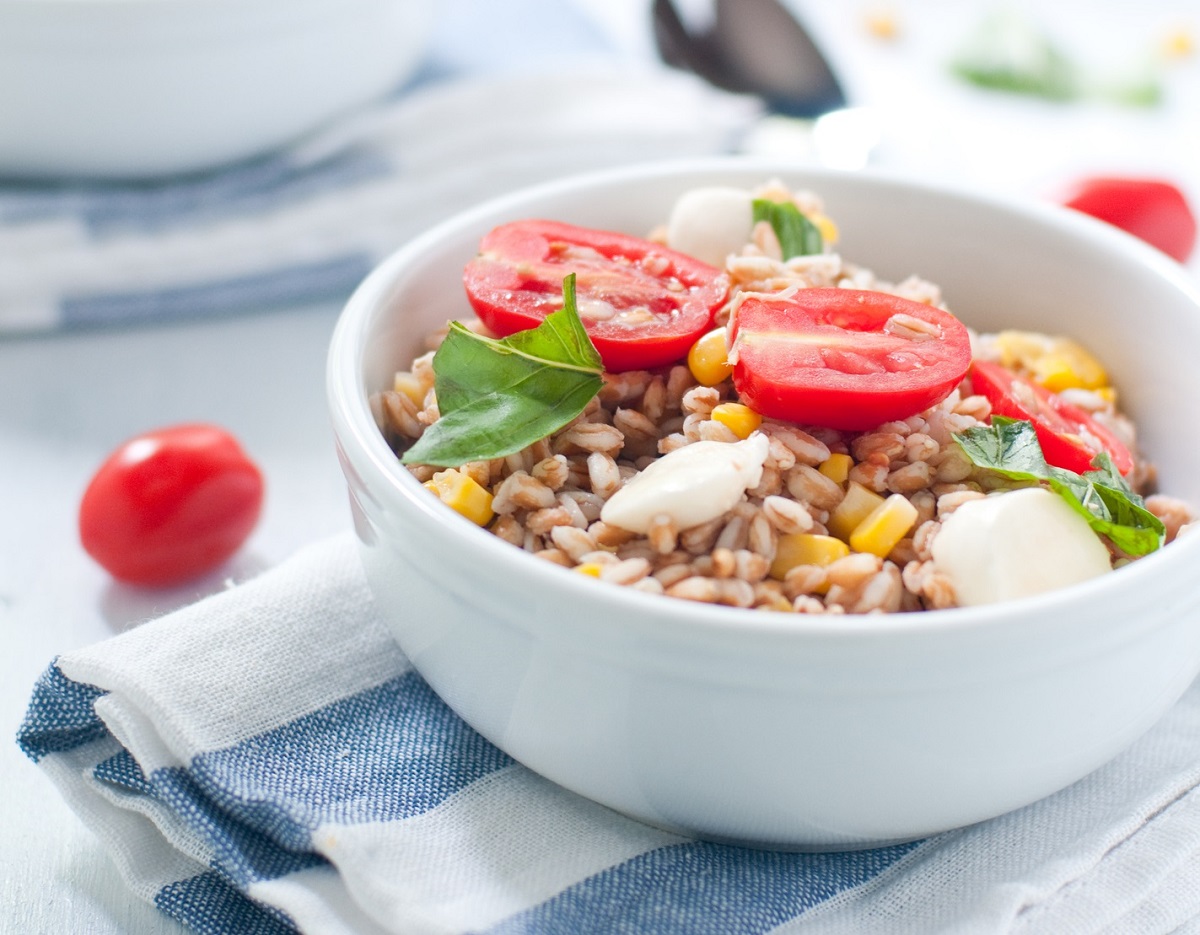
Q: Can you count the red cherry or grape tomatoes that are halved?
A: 3